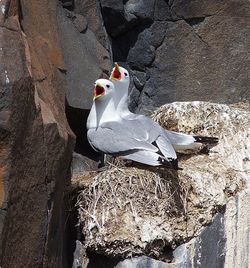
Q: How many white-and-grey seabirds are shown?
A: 2